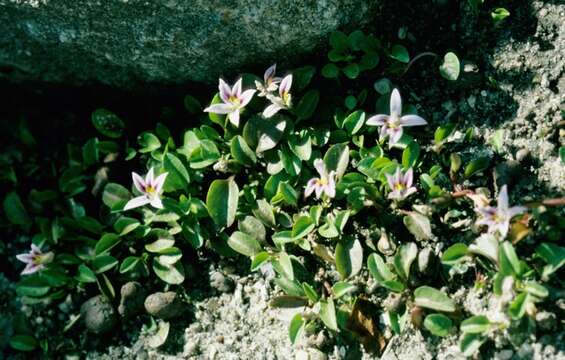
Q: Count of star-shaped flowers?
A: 9